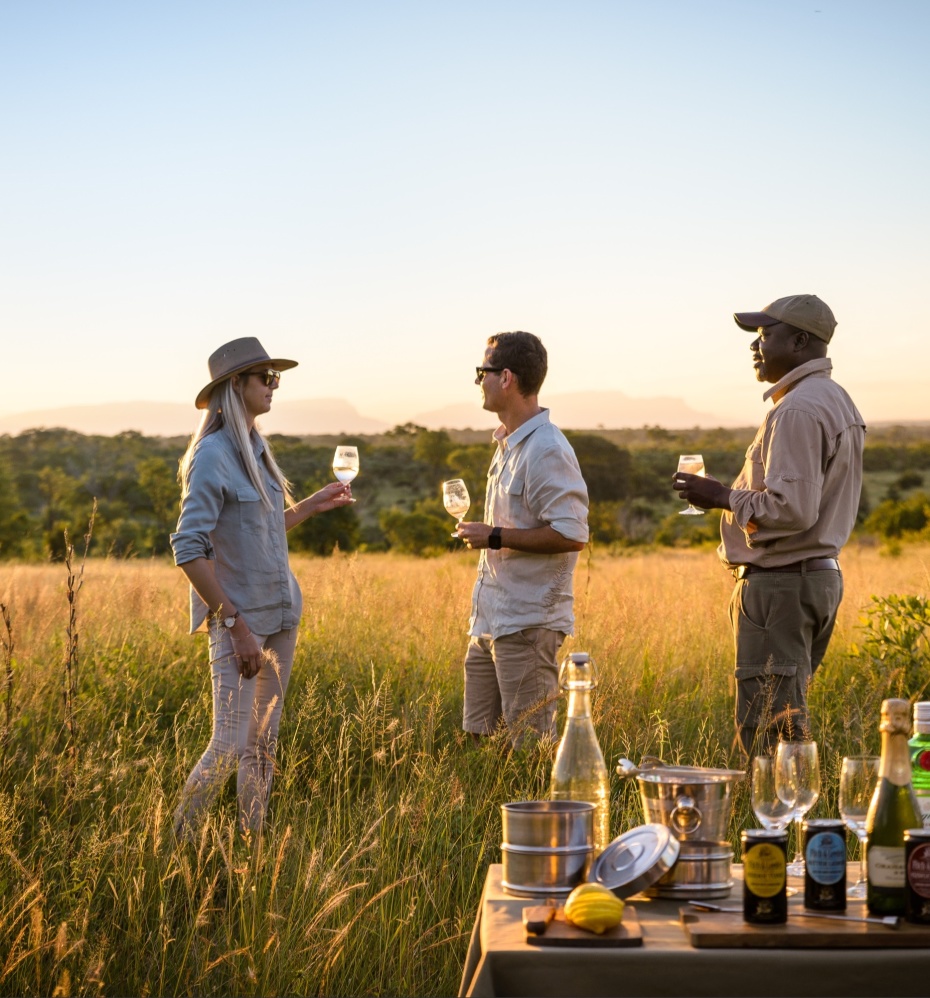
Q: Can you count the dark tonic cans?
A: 3